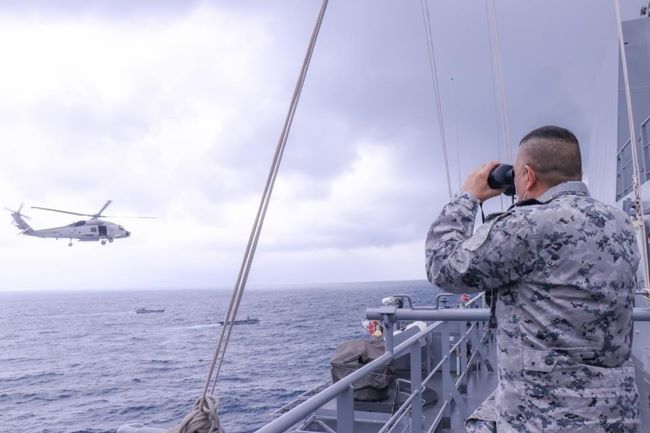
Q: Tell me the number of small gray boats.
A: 2